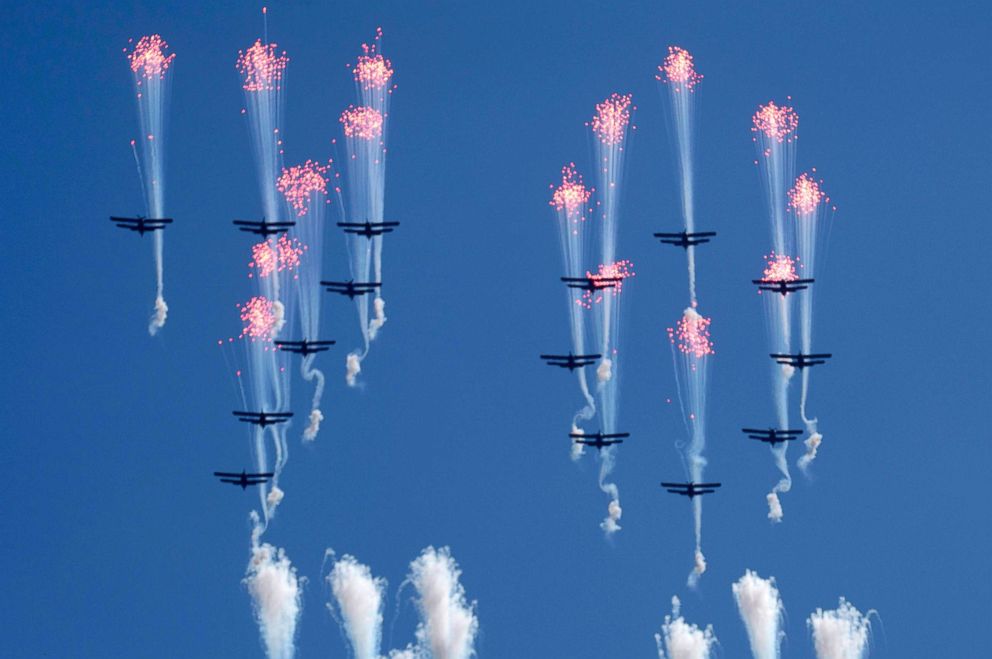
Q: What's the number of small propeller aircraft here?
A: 15